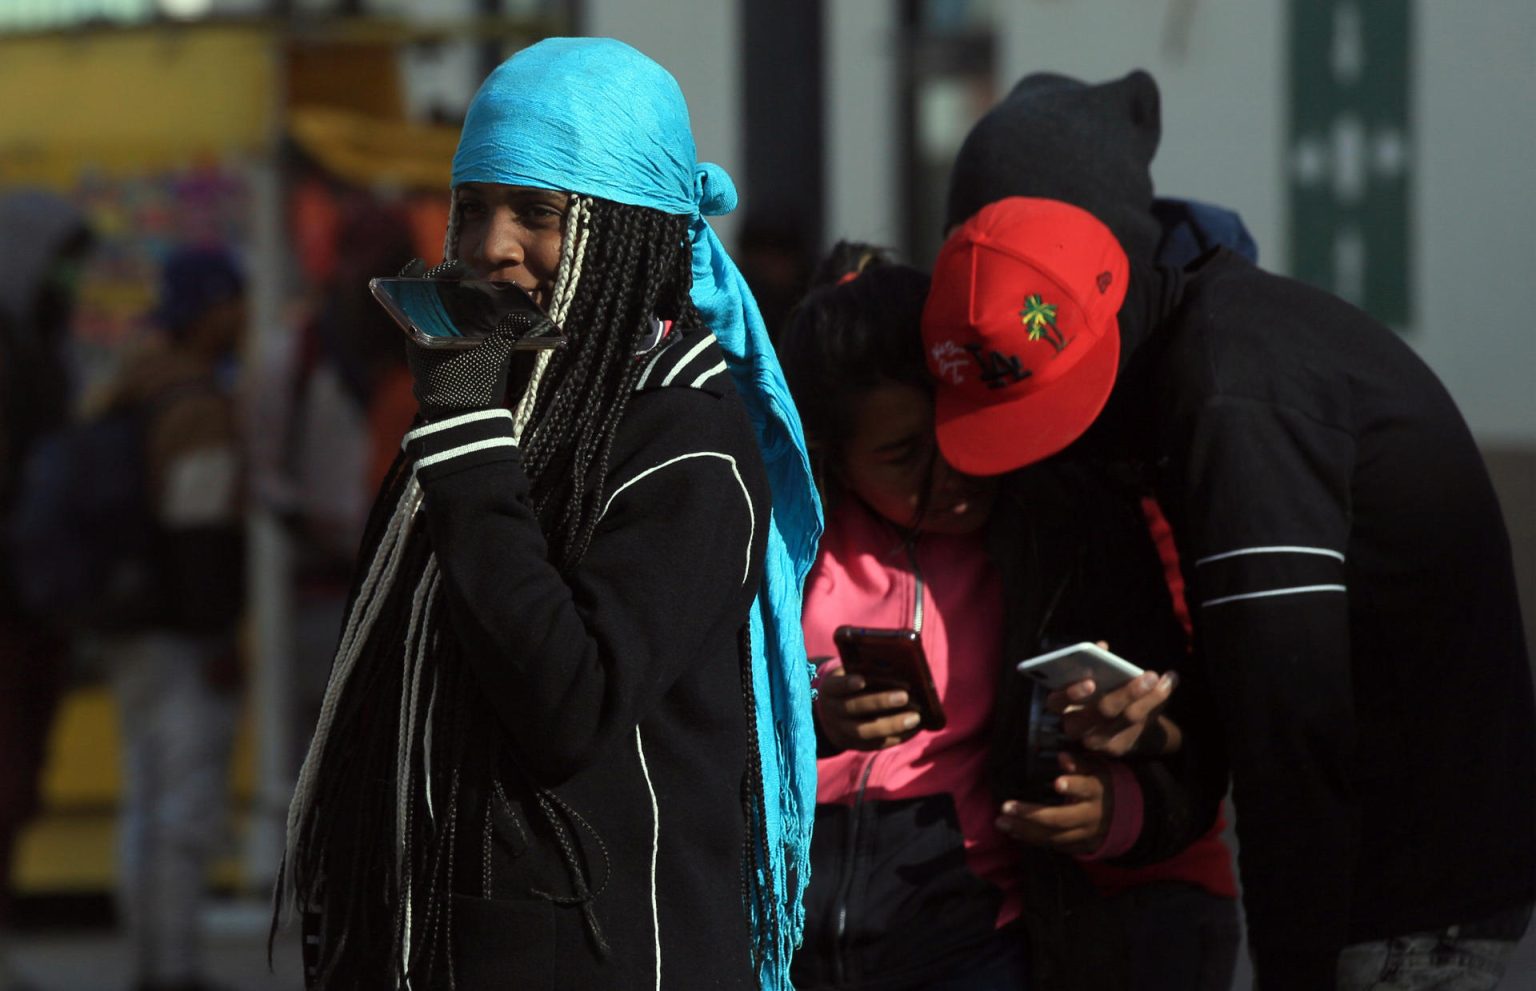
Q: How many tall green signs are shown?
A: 1